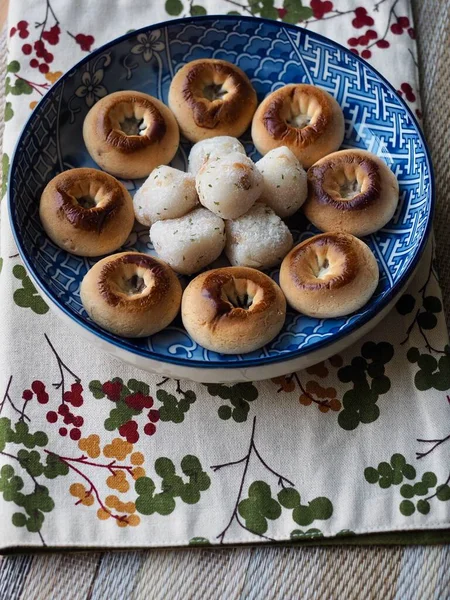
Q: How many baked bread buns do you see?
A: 8